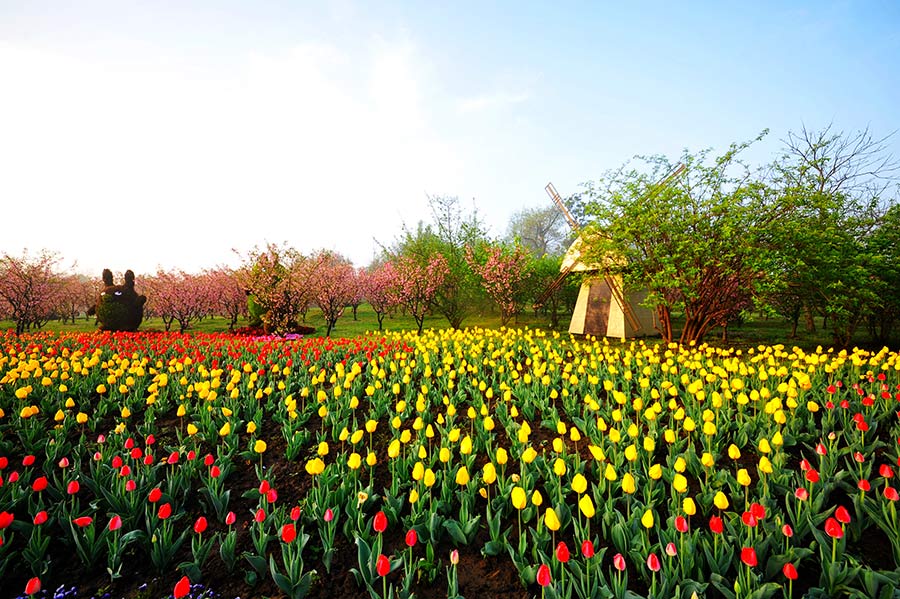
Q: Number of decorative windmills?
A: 1